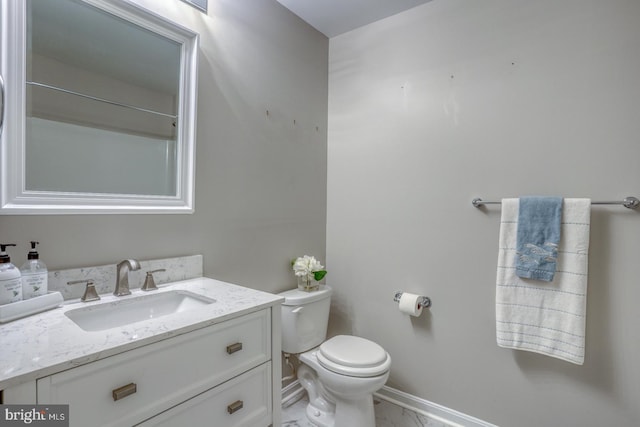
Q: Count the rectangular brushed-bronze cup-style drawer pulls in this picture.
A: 3